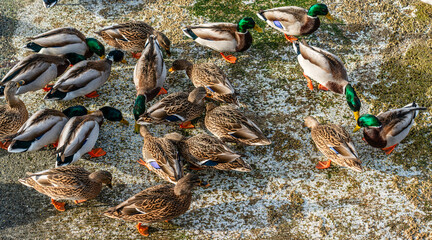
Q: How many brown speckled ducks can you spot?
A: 10